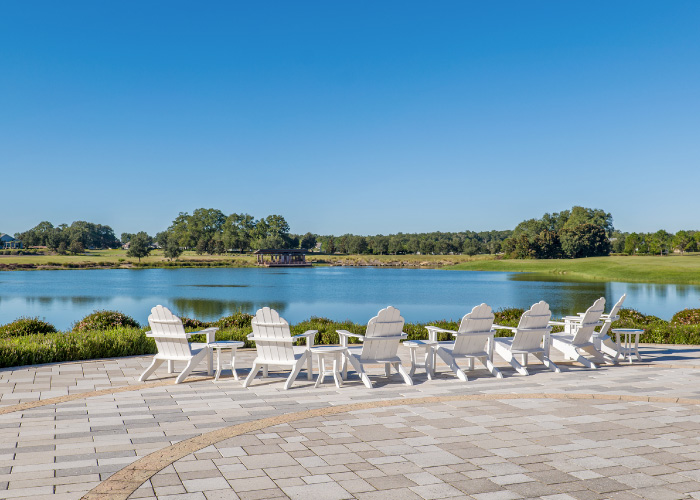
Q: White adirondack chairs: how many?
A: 7